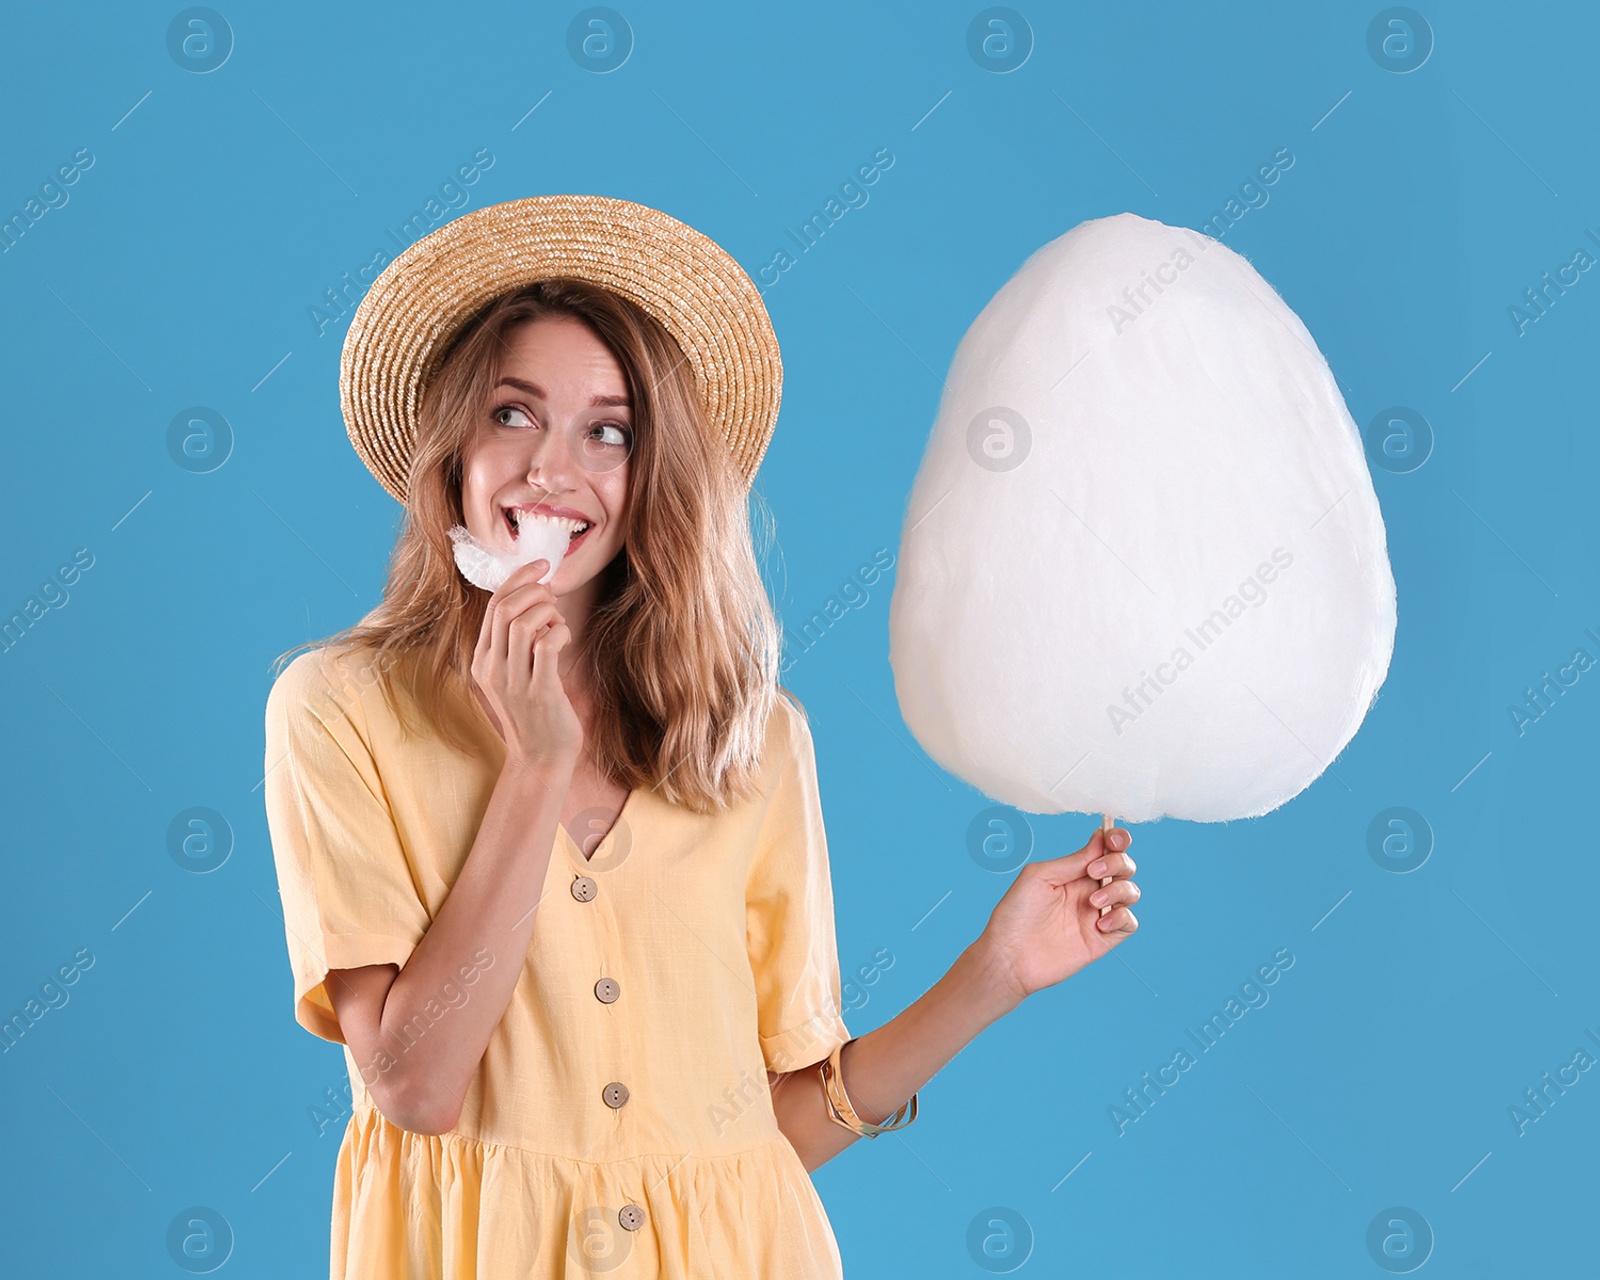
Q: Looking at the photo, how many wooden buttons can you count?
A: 4